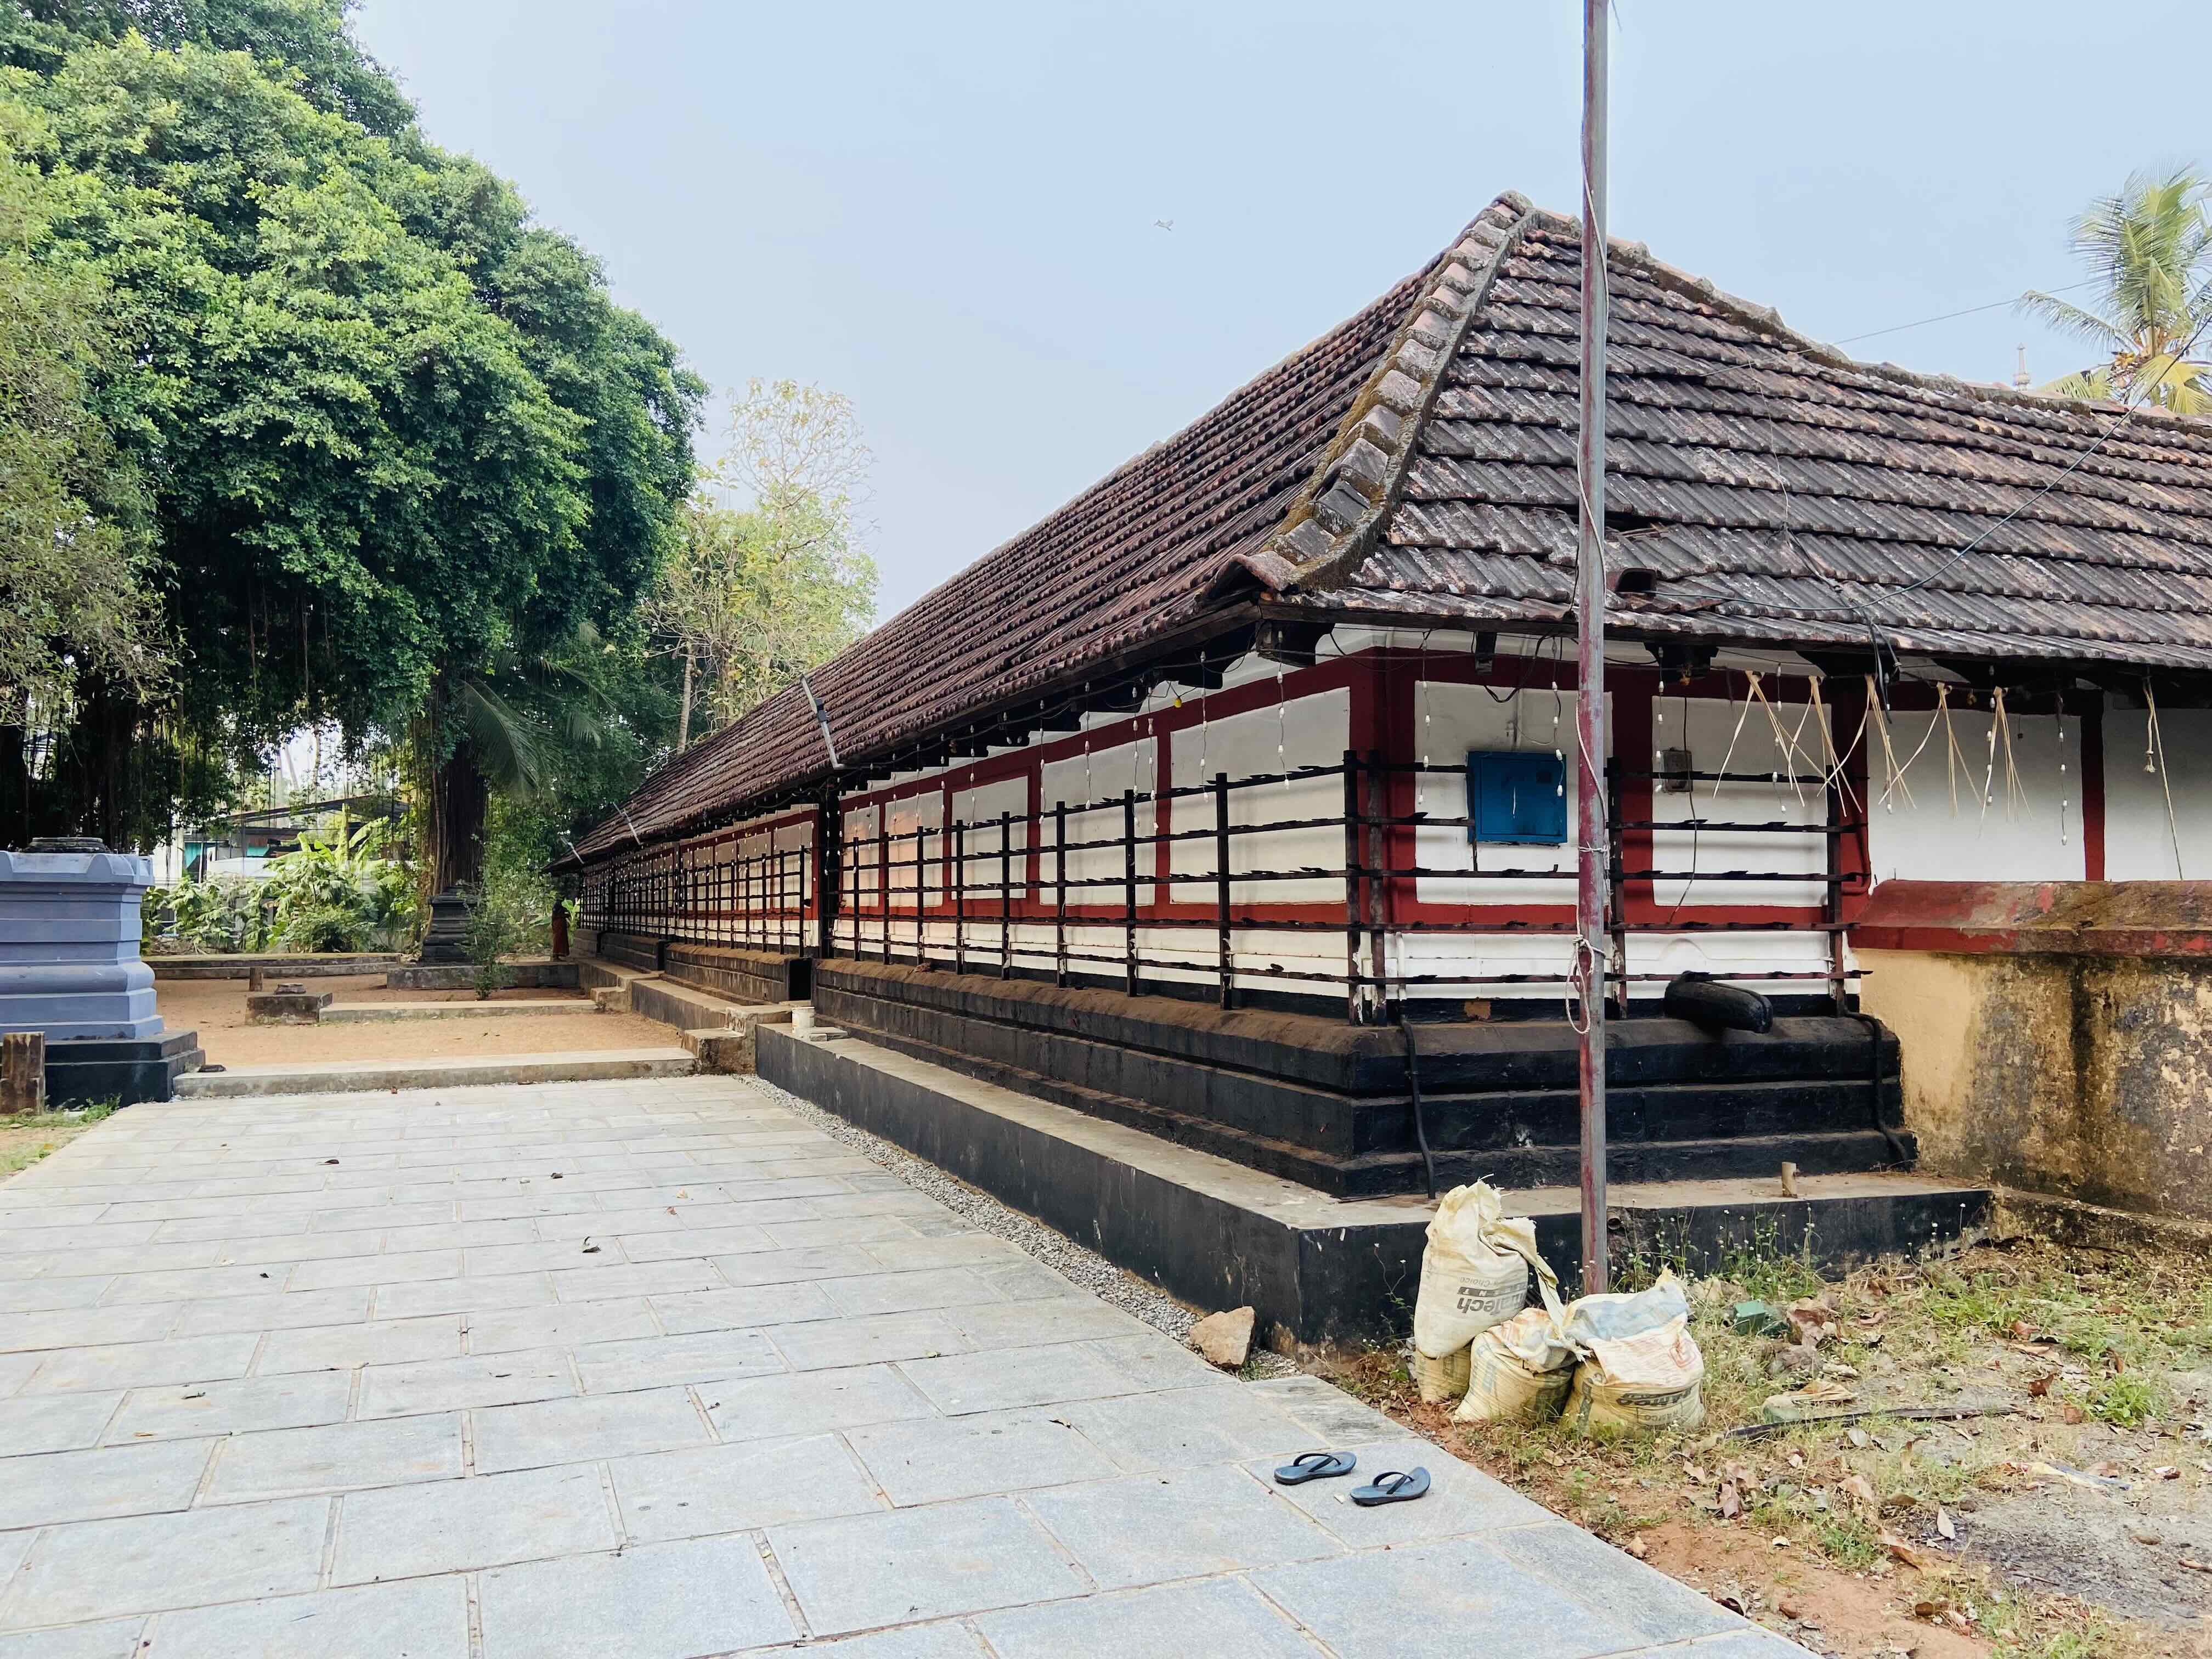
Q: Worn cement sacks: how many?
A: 4